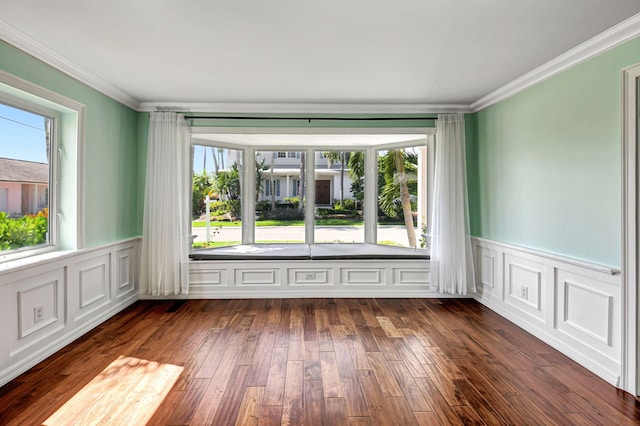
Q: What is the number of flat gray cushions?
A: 2